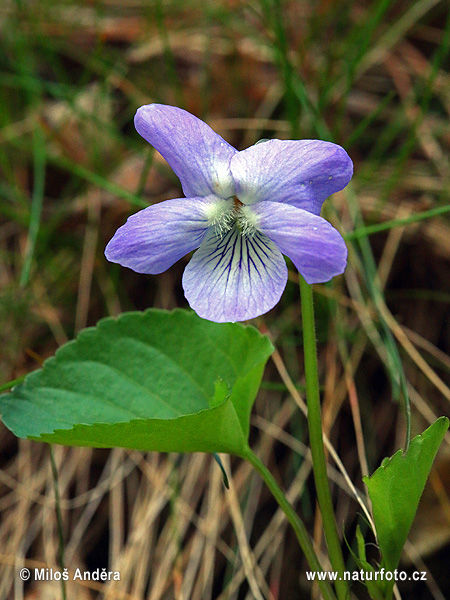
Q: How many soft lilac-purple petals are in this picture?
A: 5